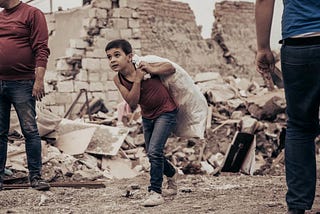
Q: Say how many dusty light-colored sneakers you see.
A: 2